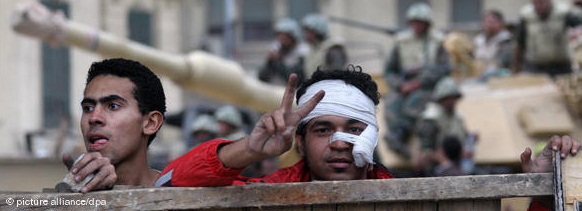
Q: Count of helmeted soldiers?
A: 6